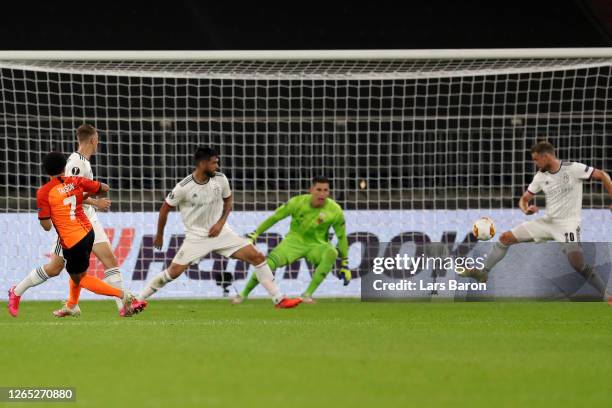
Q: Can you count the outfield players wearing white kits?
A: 3